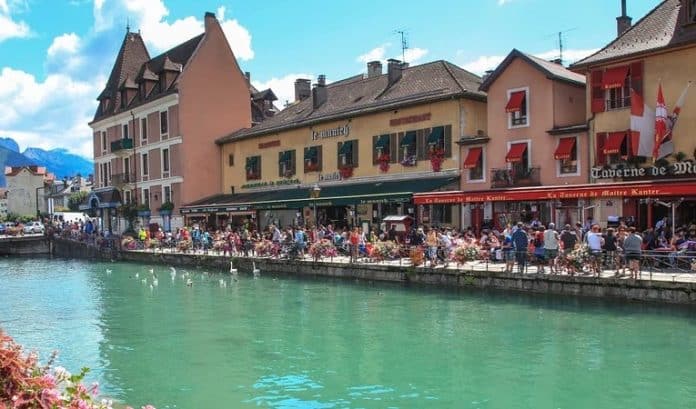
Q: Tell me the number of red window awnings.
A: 6